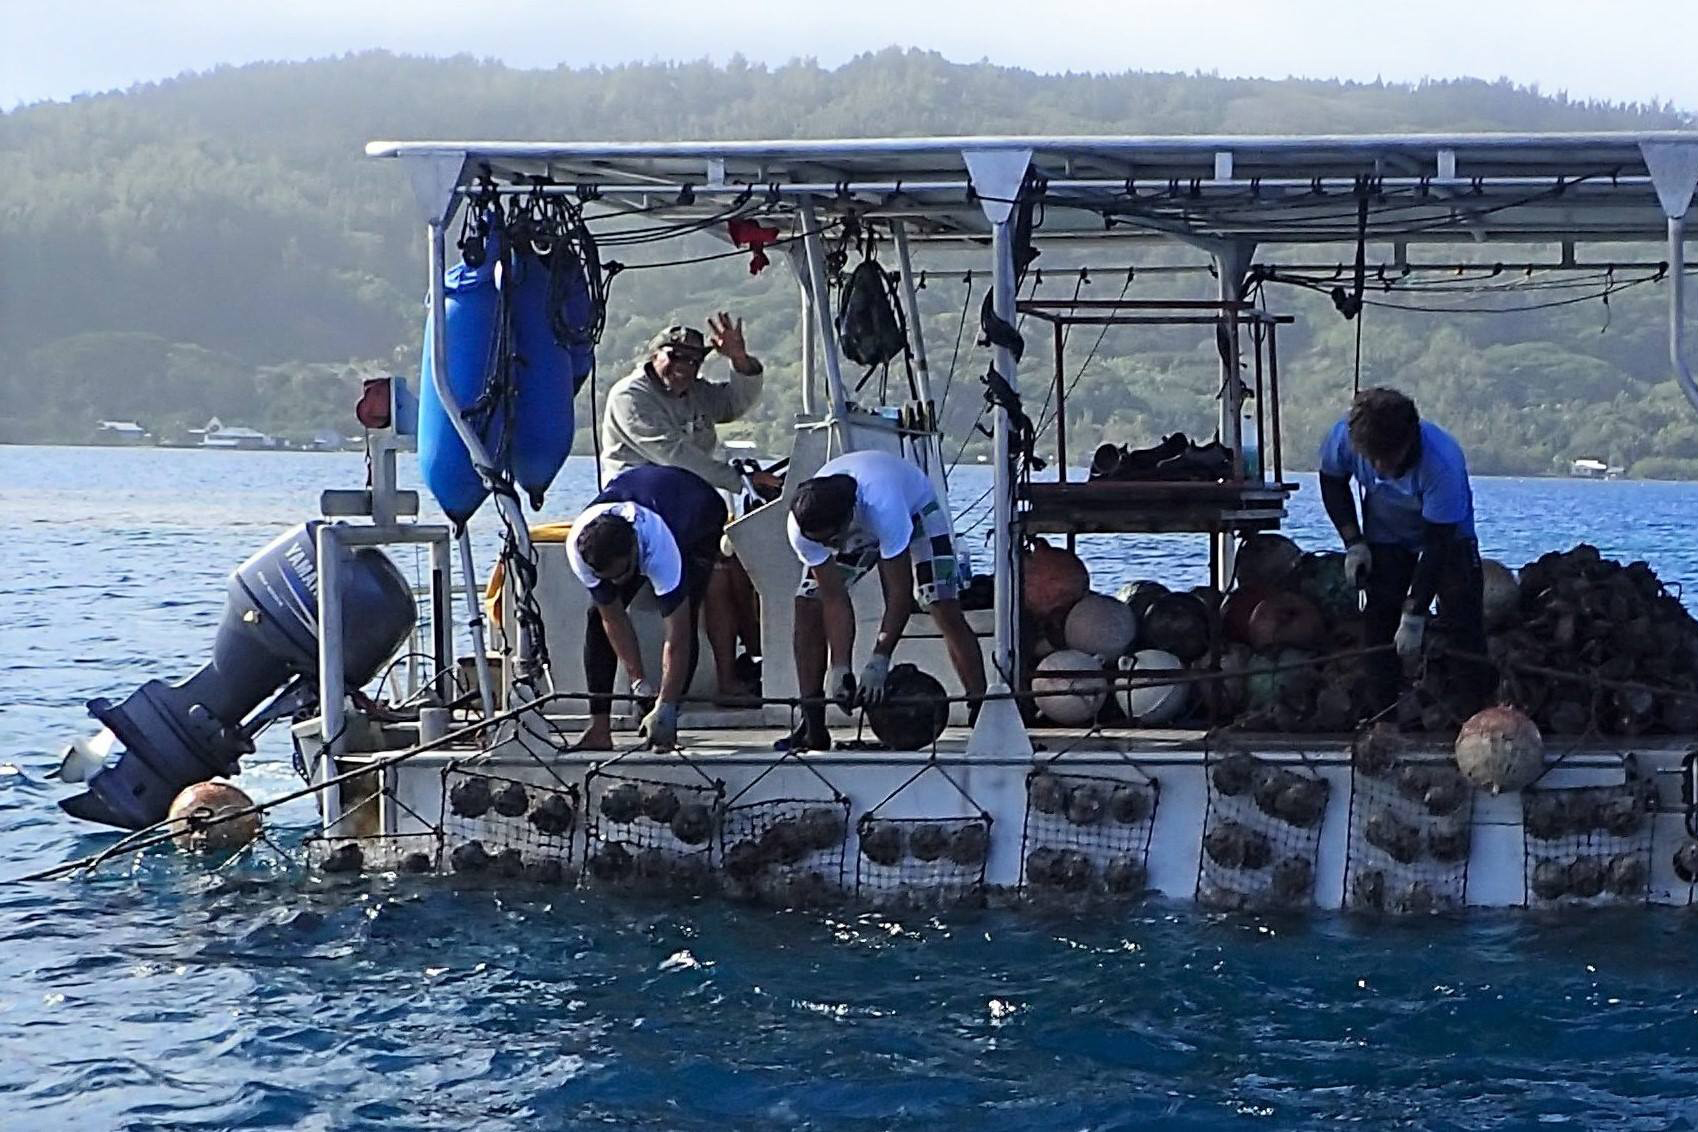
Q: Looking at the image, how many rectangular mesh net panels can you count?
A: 9